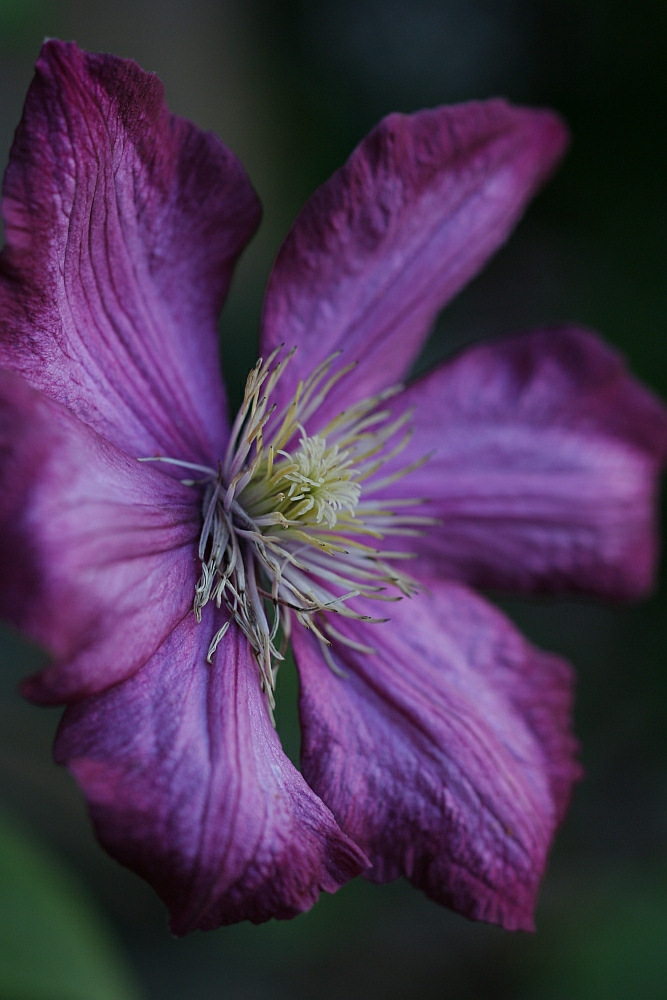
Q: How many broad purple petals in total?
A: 6